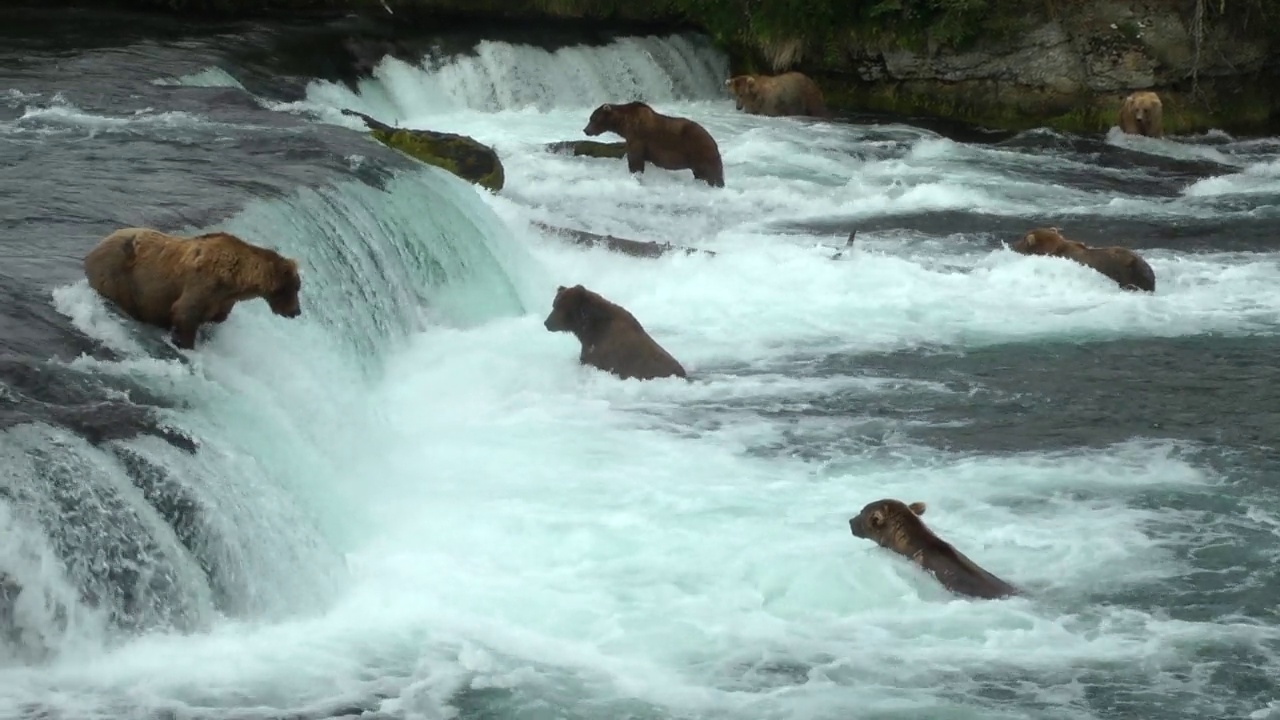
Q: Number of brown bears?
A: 7